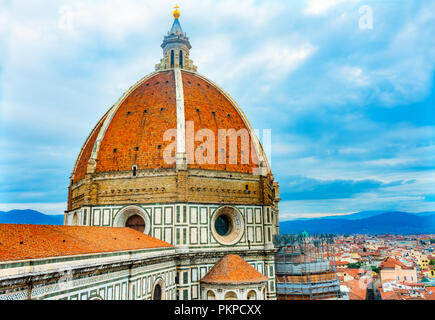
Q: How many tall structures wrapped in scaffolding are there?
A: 1